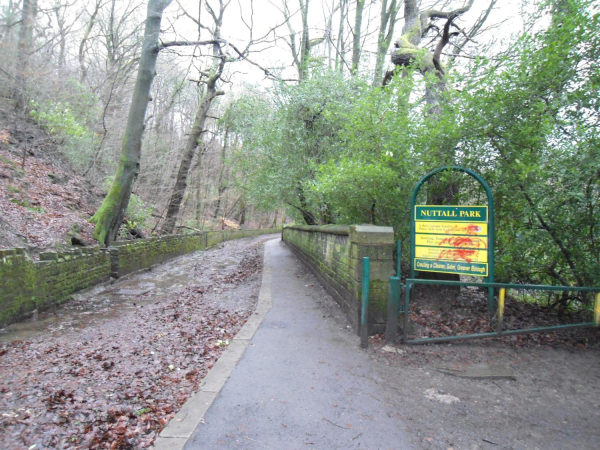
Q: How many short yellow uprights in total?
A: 2